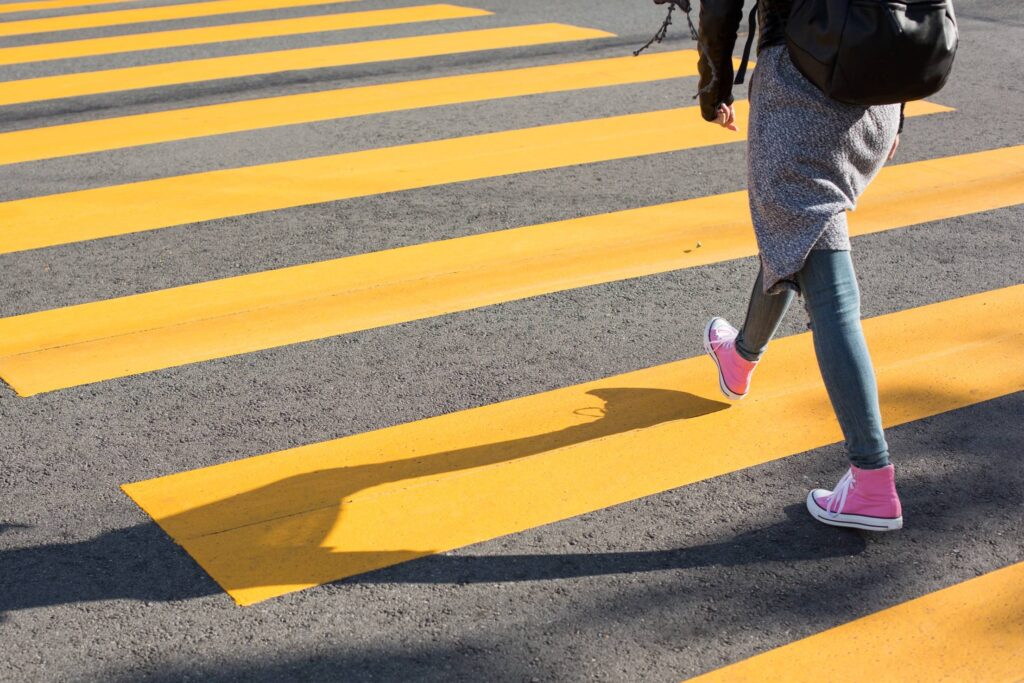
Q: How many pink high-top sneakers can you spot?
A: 2